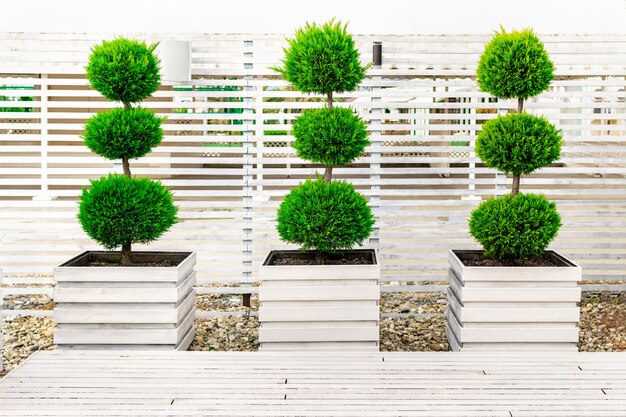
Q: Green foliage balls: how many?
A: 9